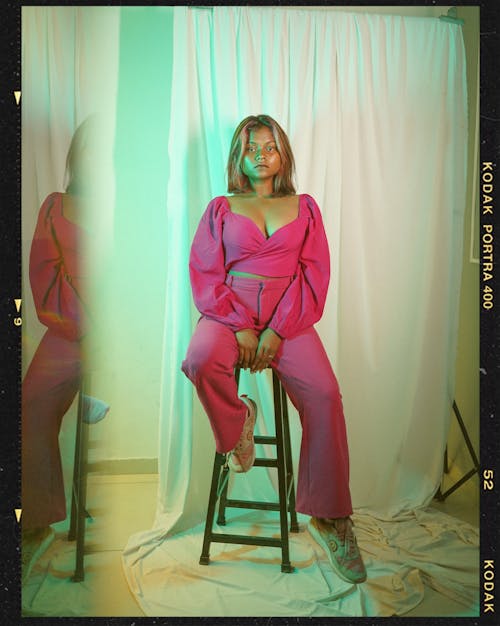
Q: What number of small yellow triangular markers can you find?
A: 3